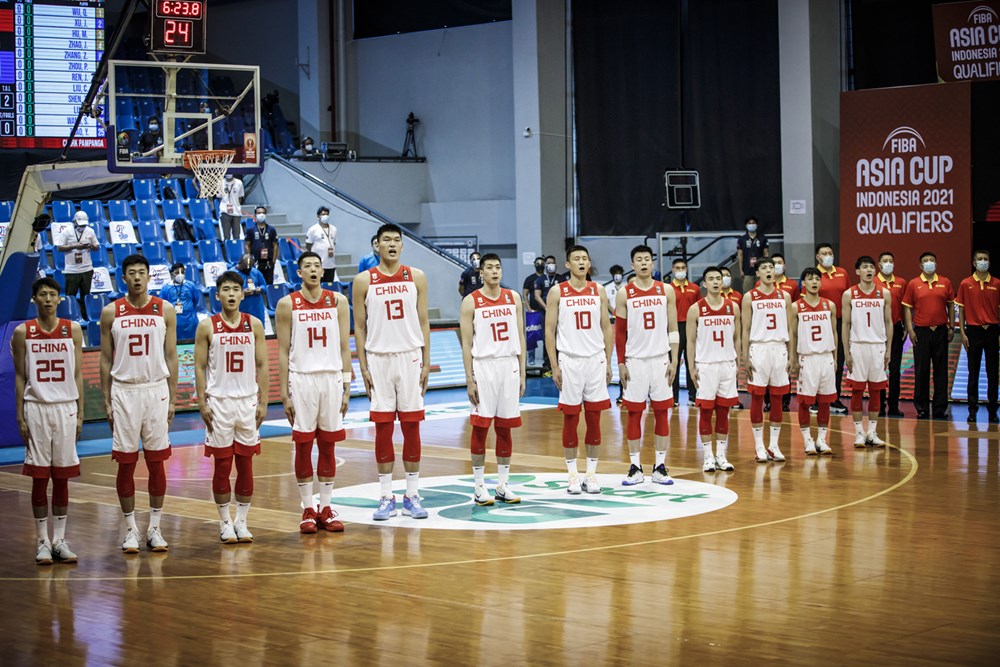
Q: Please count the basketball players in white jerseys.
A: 12